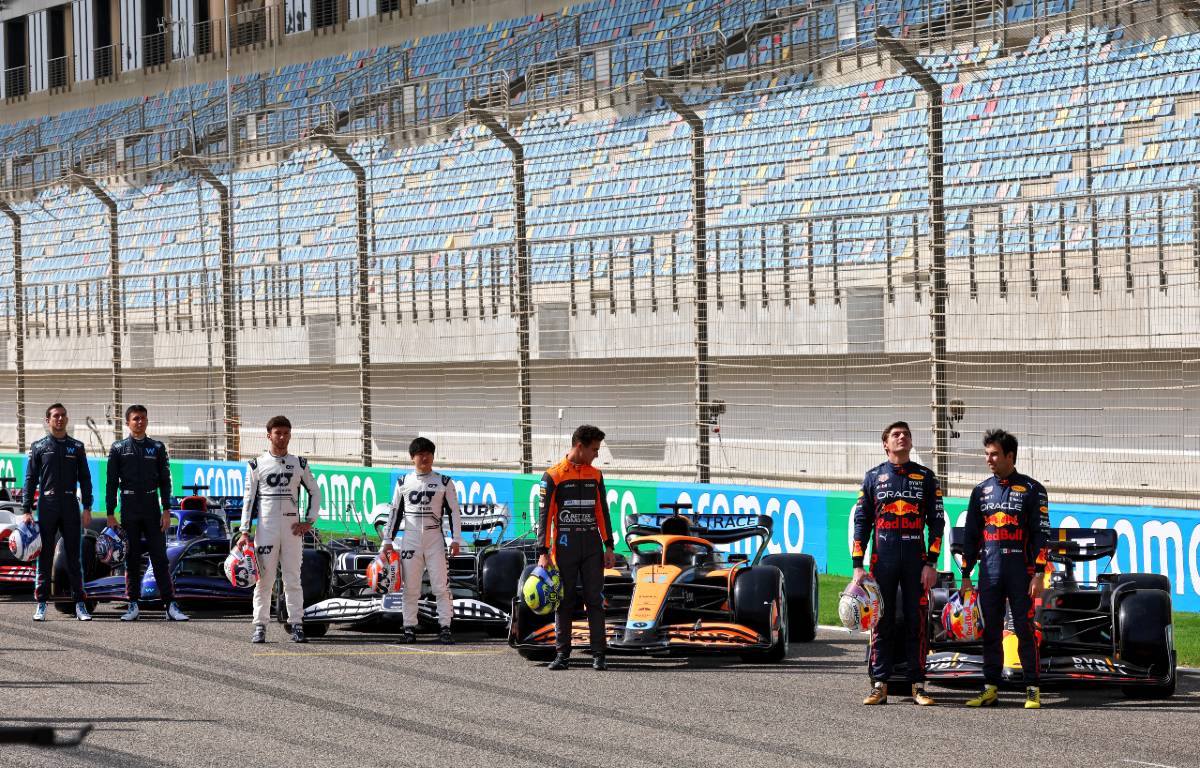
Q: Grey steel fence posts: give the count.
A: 7